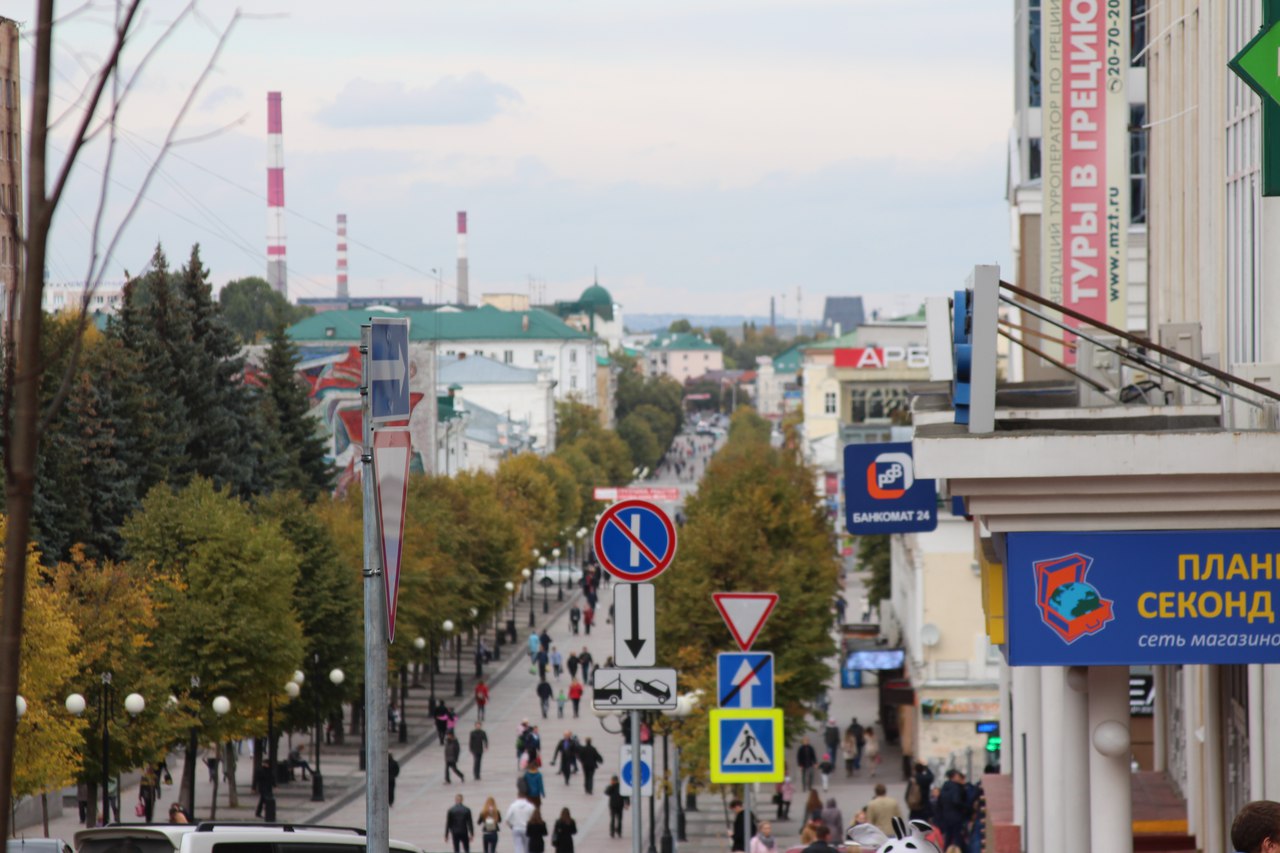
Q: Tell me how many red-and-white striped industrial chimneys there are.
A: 3